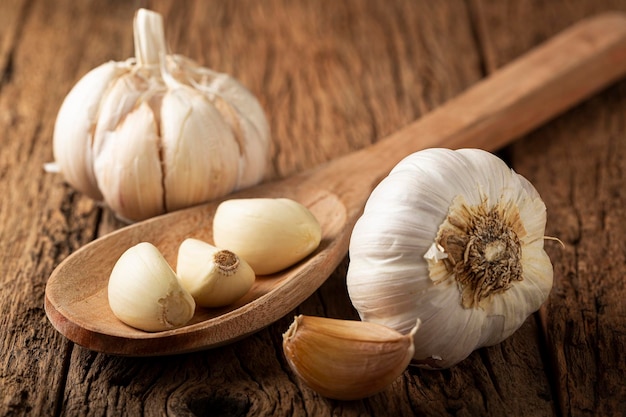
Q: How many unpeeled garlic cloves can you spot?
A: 1